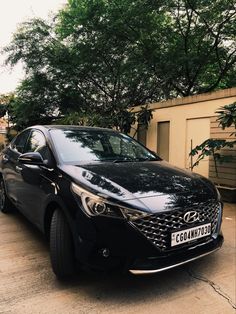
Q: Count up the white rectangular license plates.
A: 1